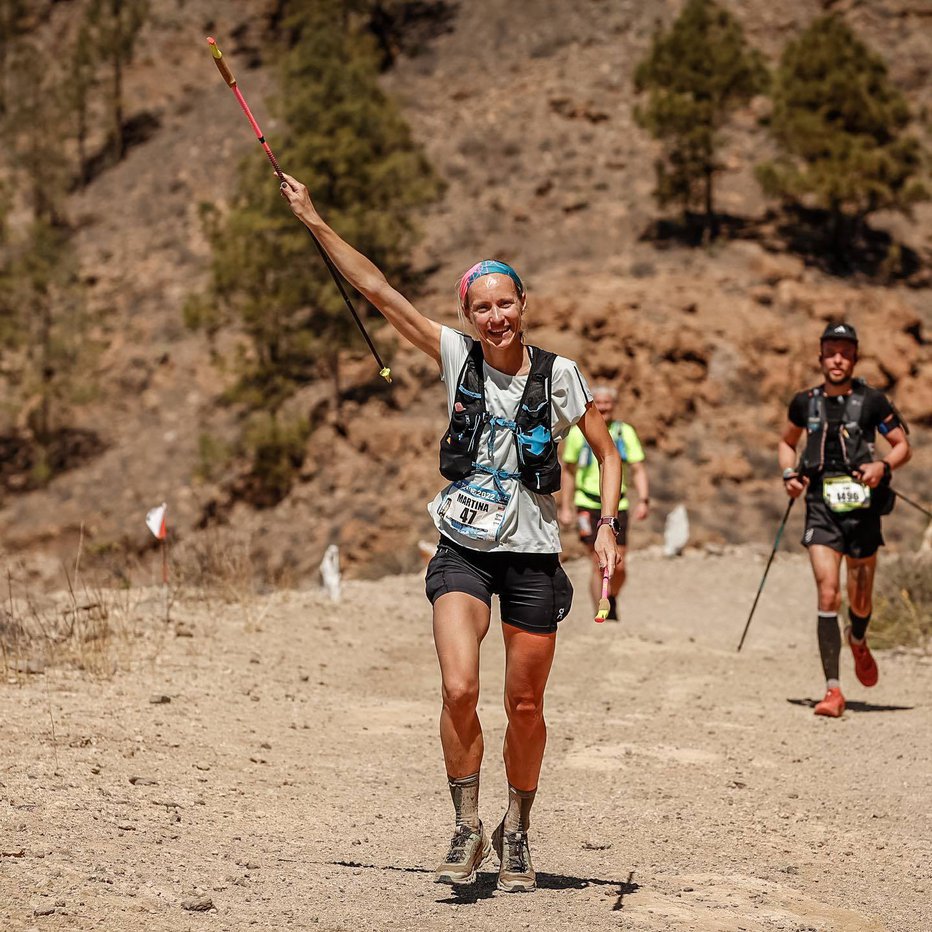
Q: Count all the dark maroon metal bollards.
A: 0